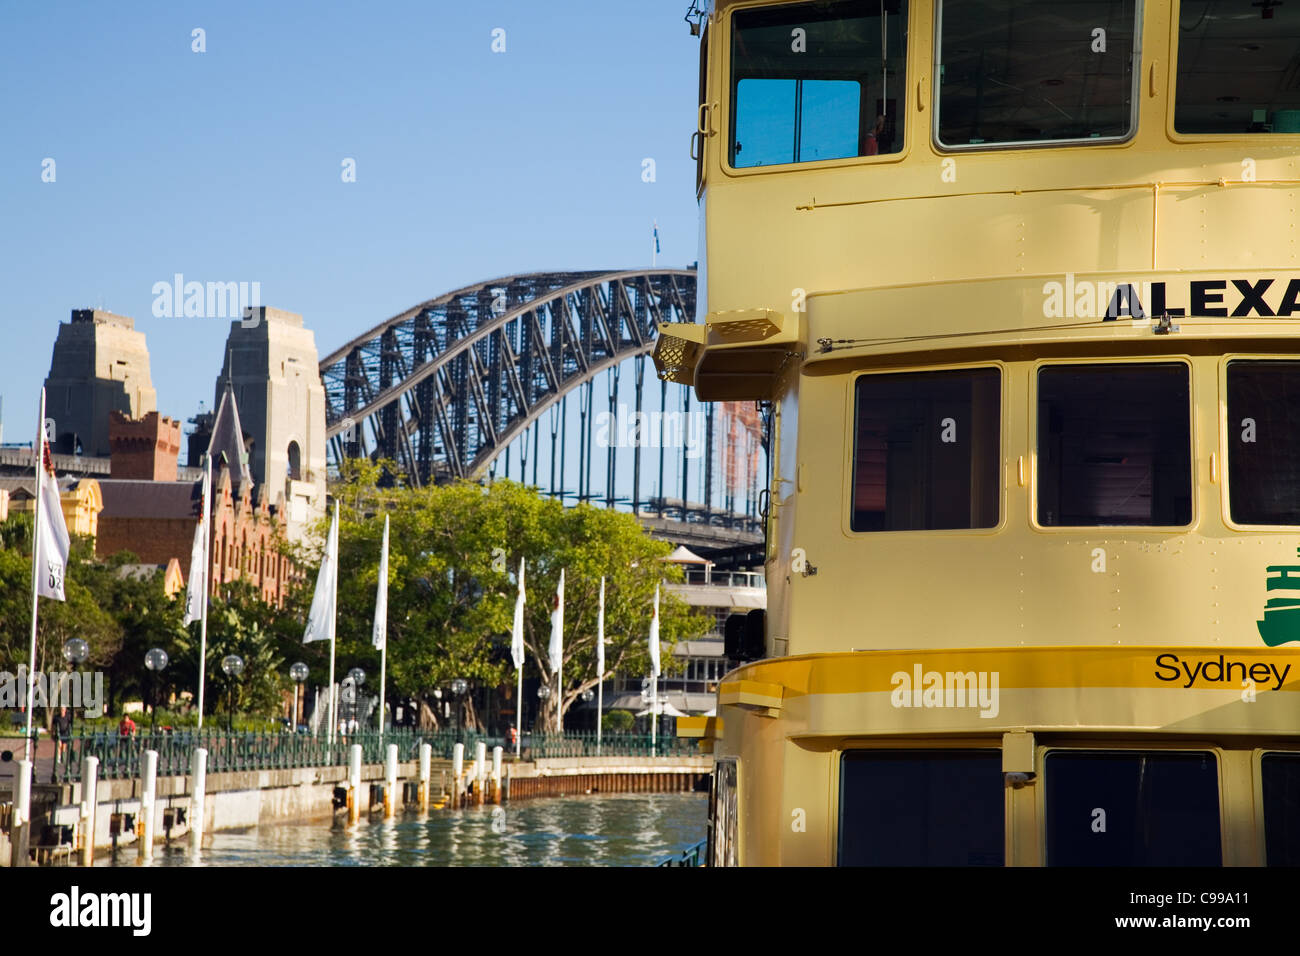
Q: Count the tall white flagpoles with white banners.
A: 8